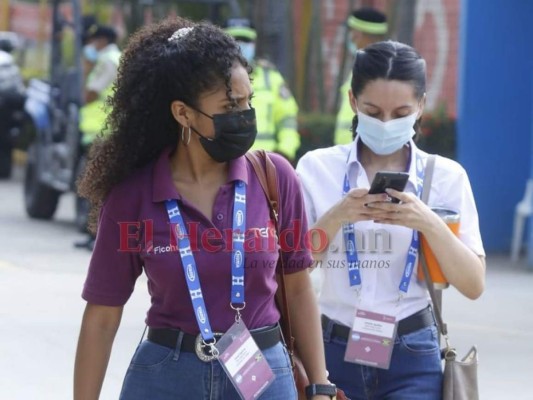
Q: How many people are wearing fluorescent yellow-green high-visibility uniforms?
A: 3